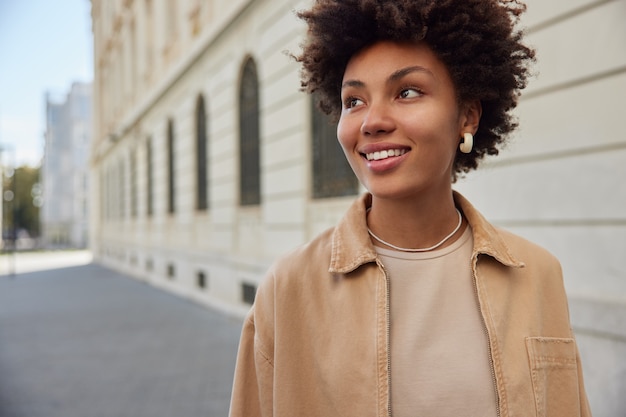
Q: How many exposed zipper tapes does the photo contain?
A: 2